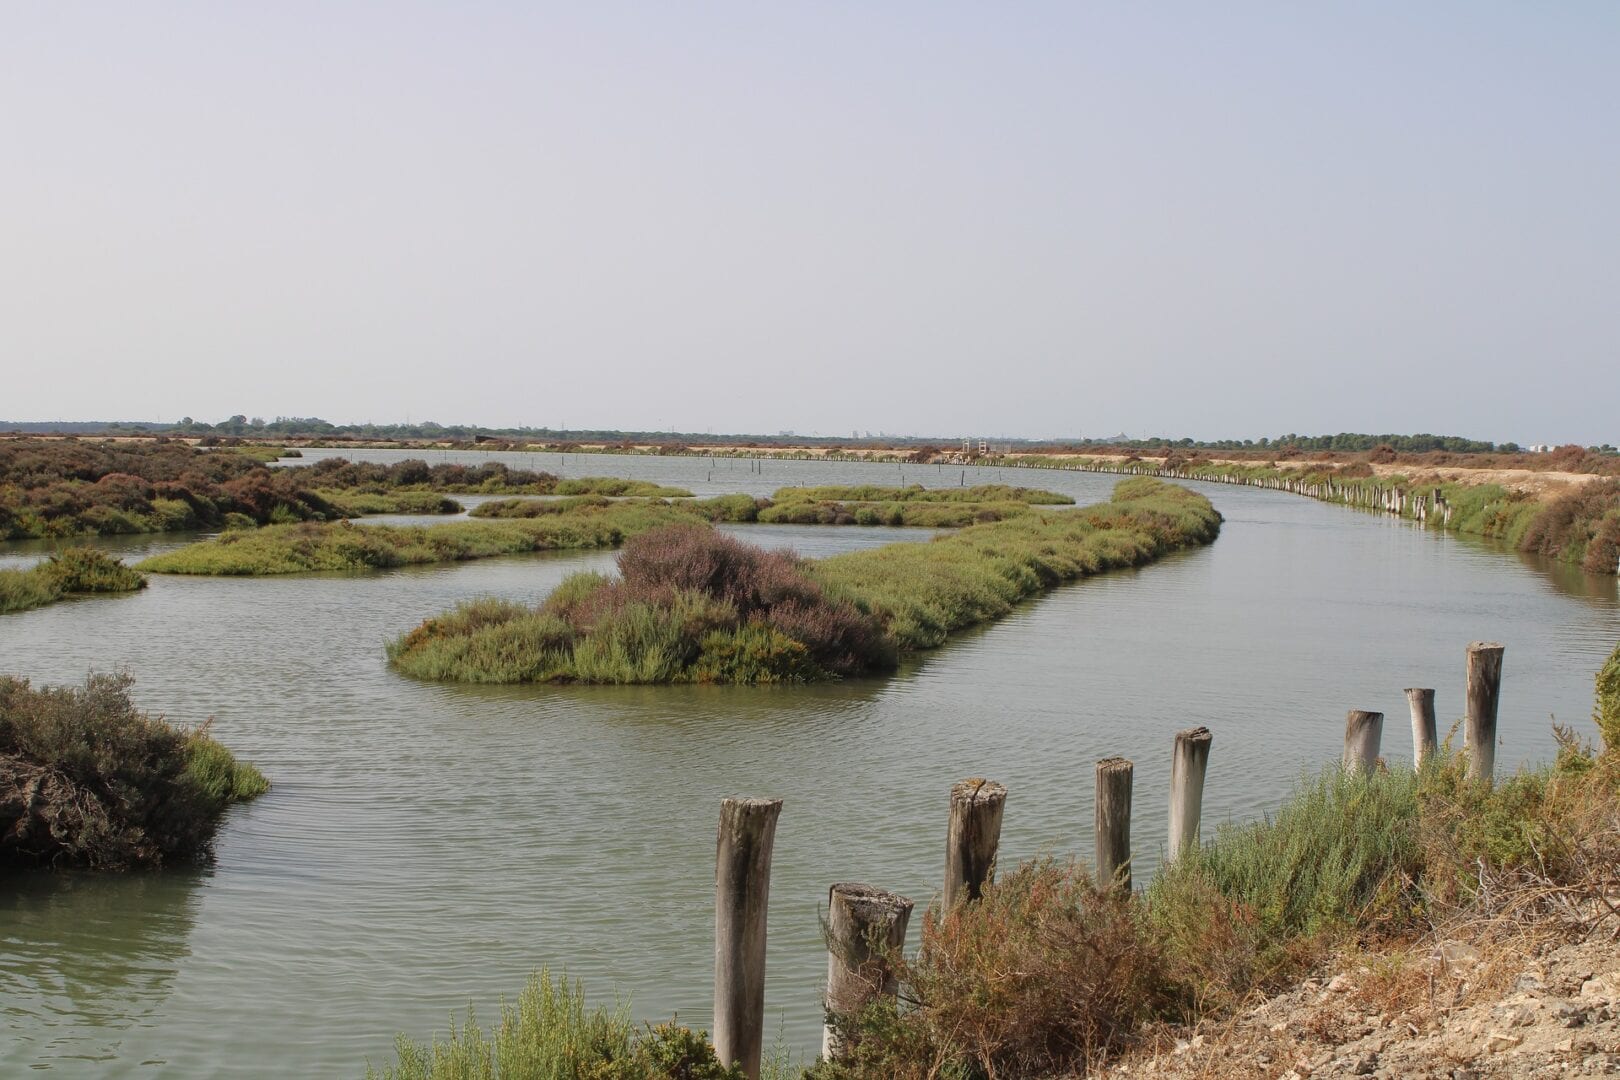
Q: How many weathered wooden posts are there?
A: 8